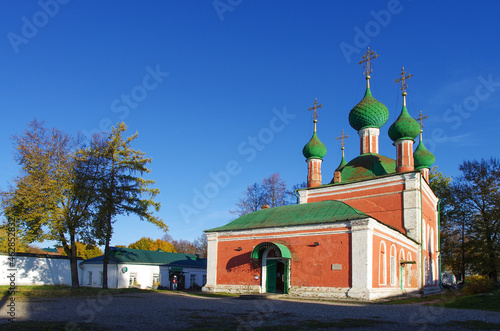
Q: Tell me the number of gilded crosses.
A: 5